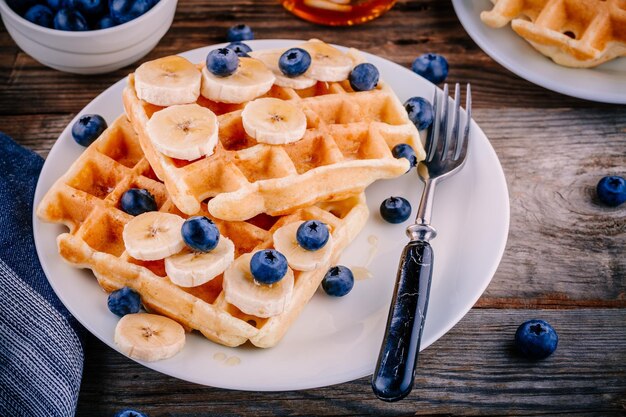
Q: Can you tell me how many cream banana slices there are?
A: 11